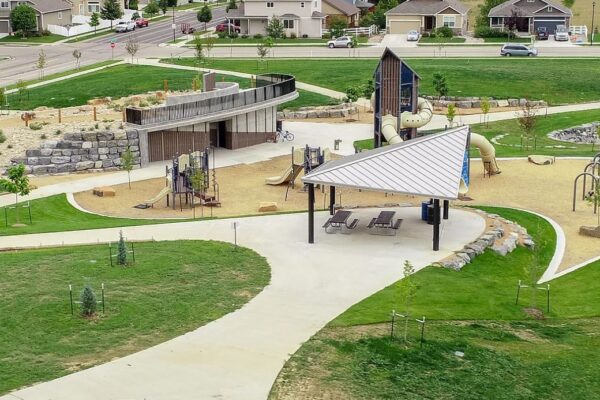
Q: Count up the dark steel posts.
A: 4